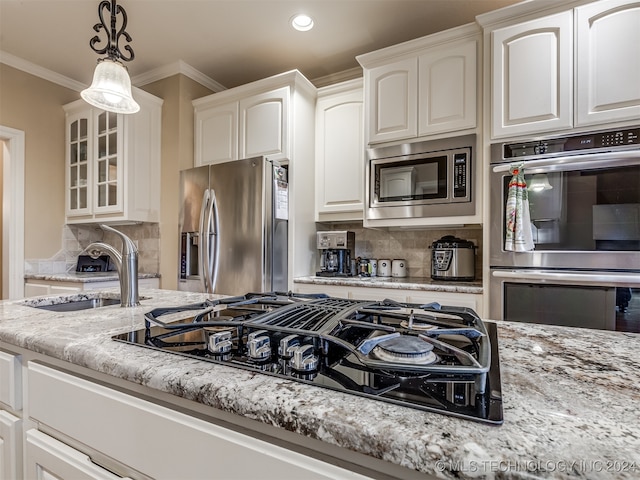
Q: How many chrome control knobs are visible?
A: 5